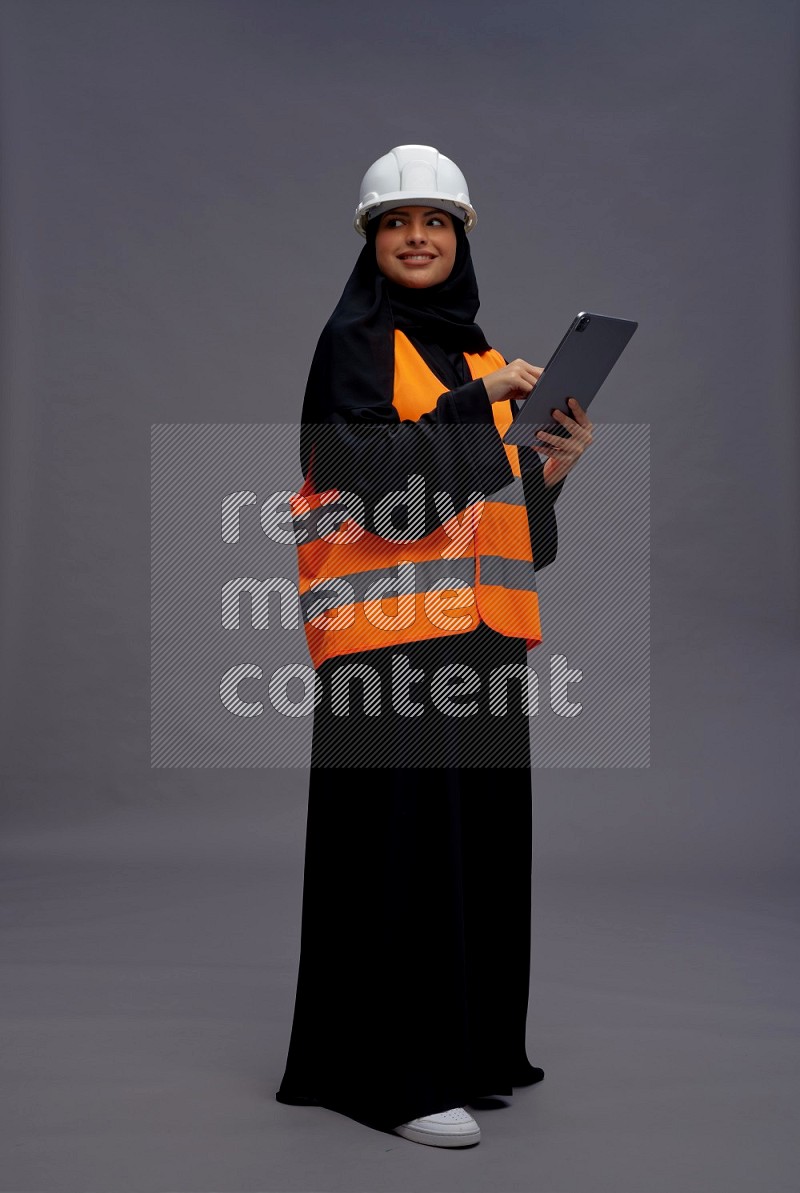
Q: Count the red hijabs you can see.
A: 0